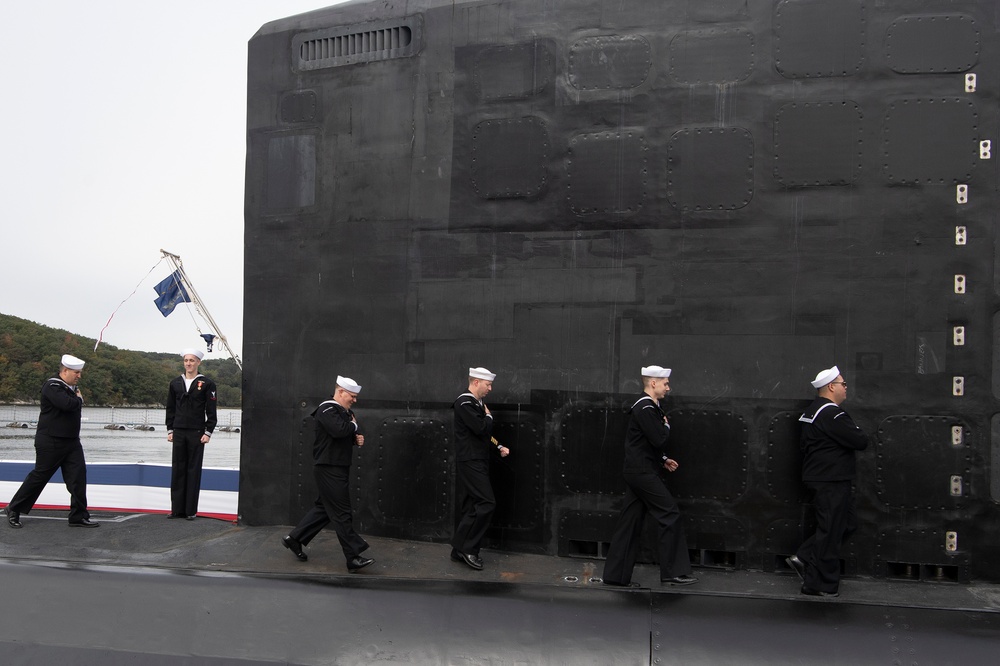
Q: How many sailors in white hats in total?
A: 6